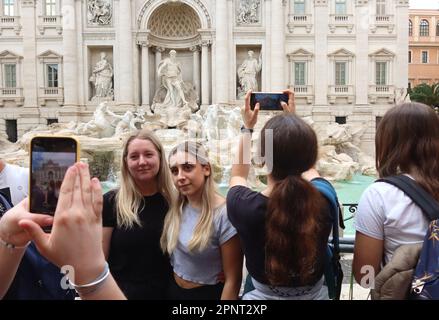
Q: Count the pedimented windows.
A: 5